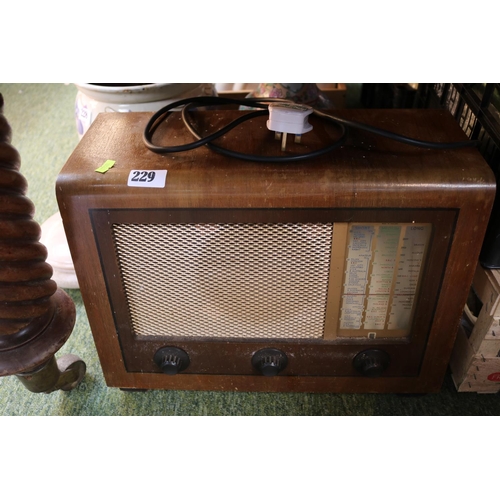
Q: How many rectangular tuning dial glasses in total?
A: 1